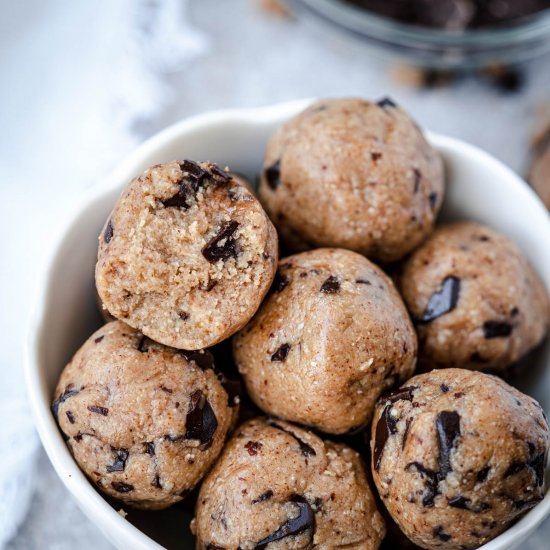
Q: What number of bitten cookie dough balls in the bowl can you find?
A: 1